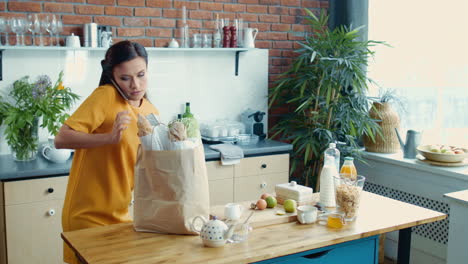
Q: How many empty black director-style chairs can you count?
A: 0